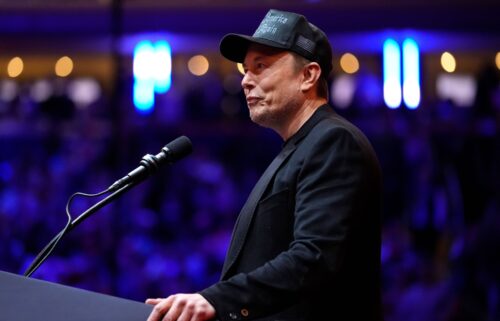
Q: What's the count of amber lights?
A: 7